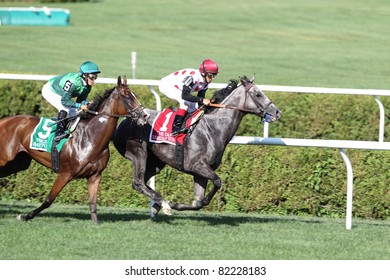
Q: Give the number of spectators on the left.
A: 0